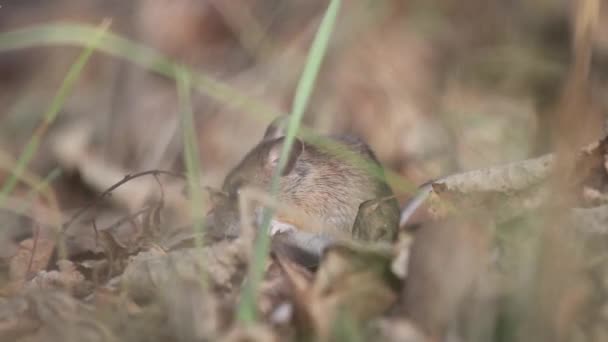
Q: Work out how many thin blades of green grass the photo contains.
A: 4